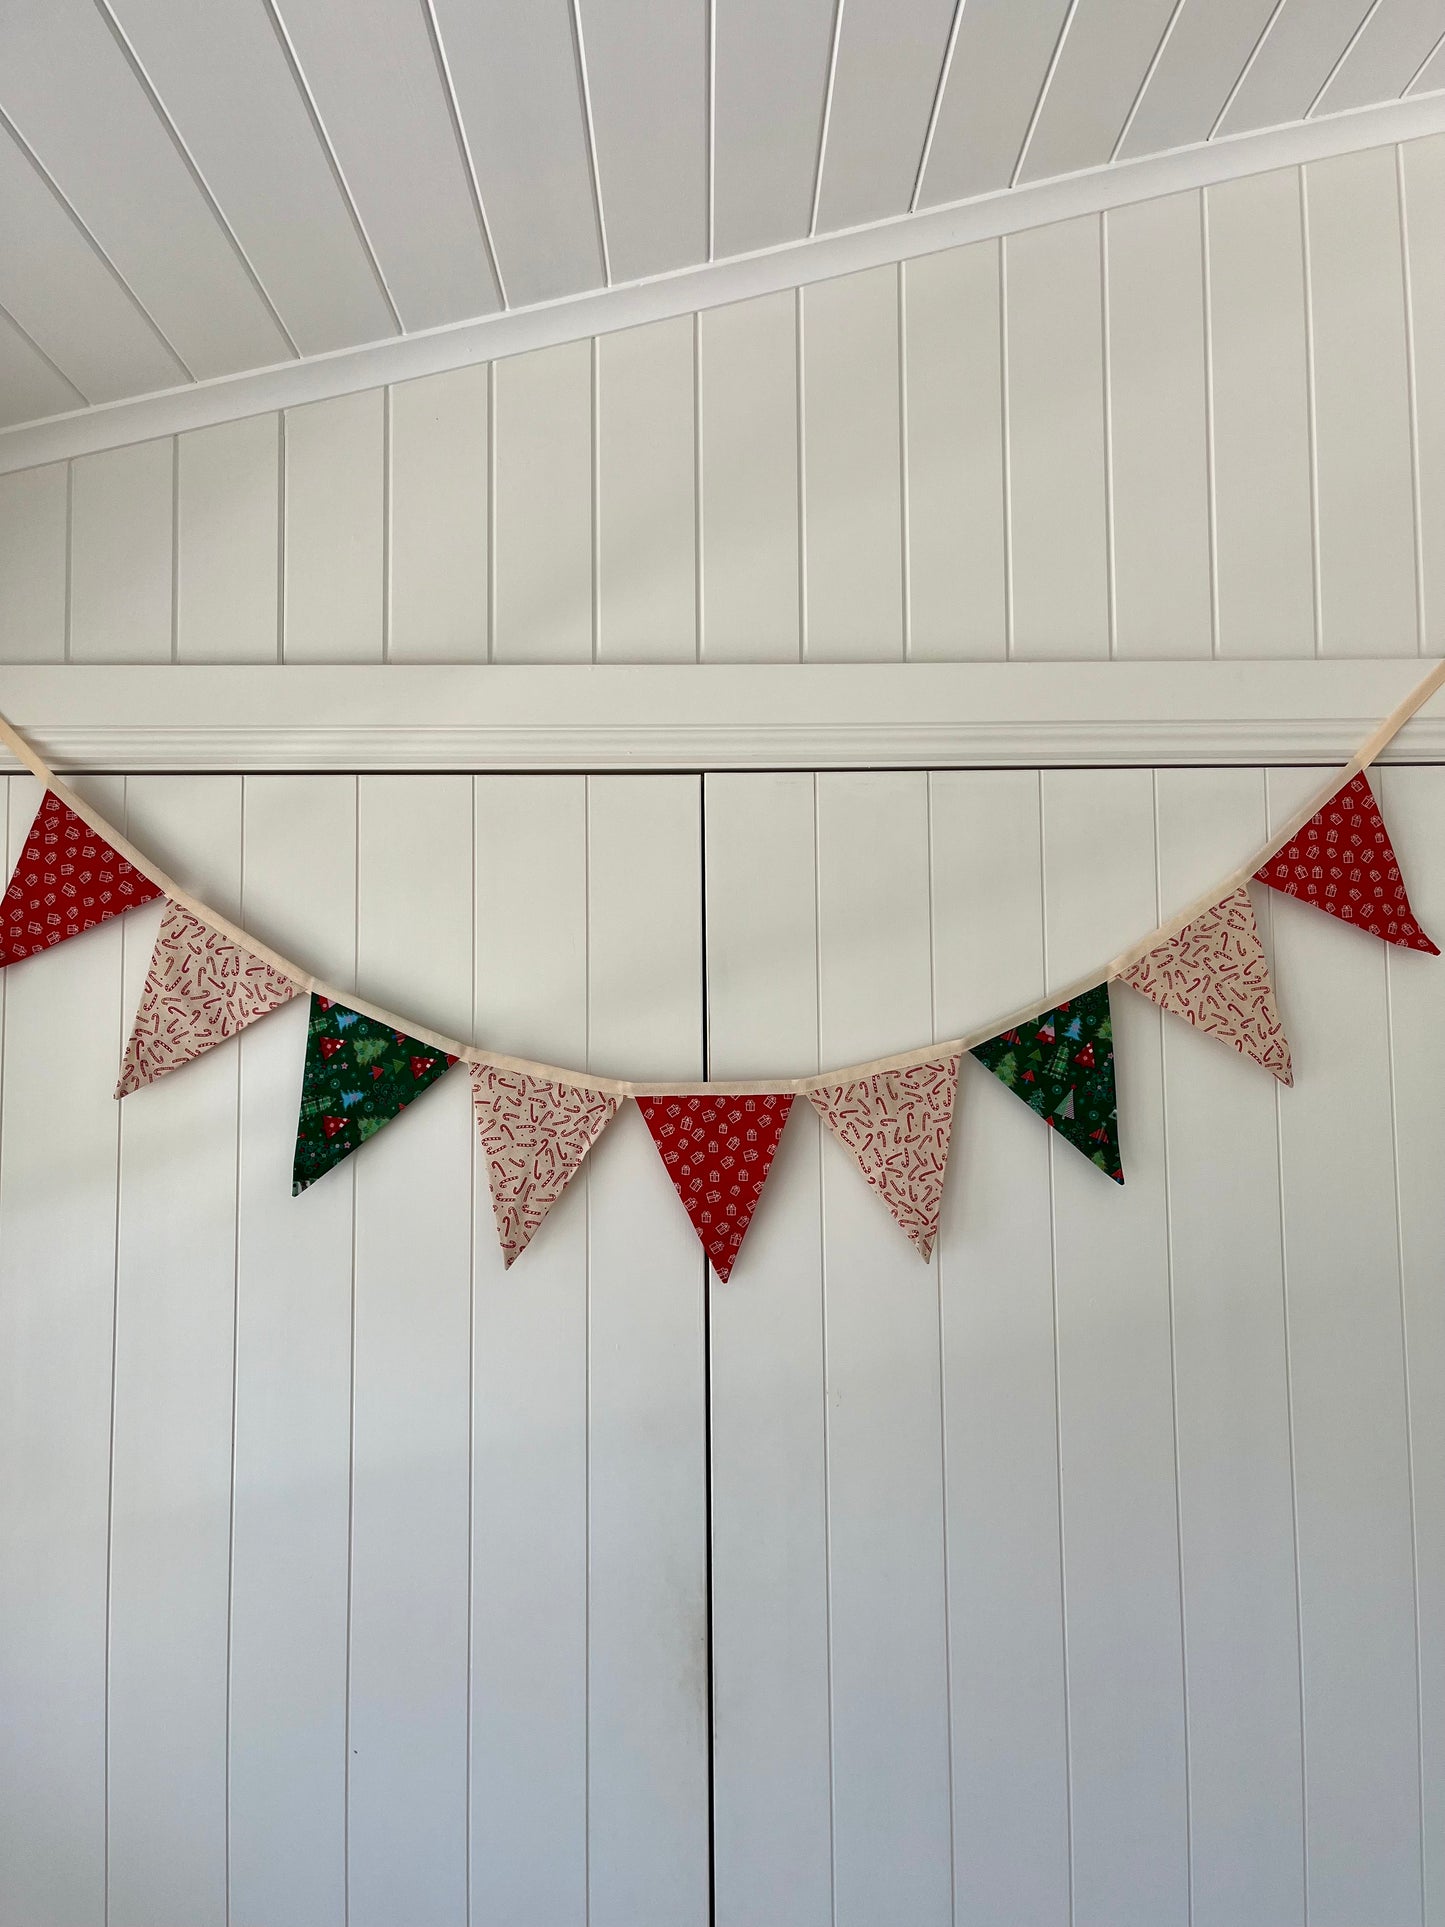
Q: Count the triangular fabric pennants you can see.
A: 9